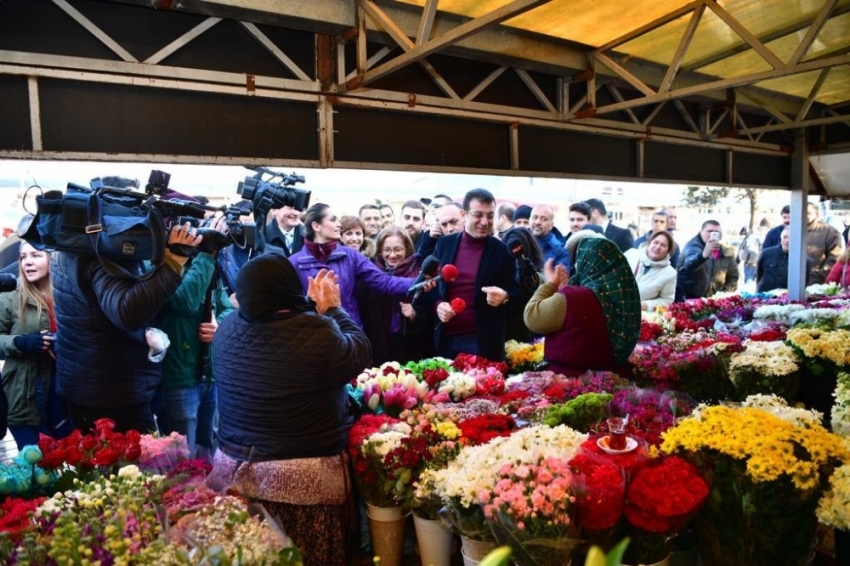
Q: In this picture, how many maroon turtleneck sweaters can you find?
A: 1